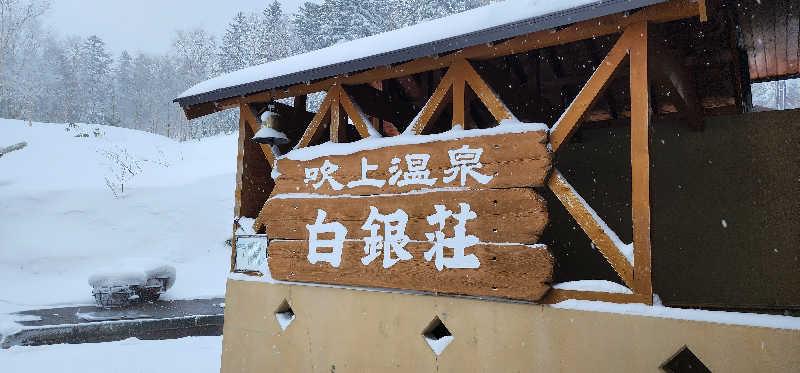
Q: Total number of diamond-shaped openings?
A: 3